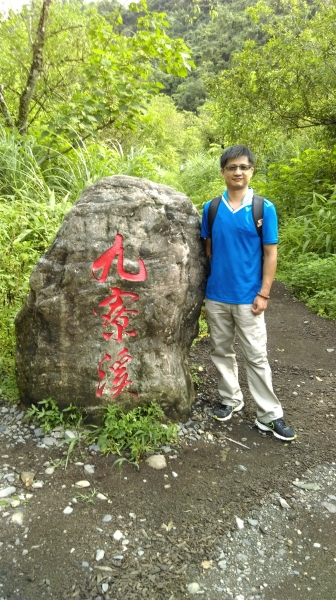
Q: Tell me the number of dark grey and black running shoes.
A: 2